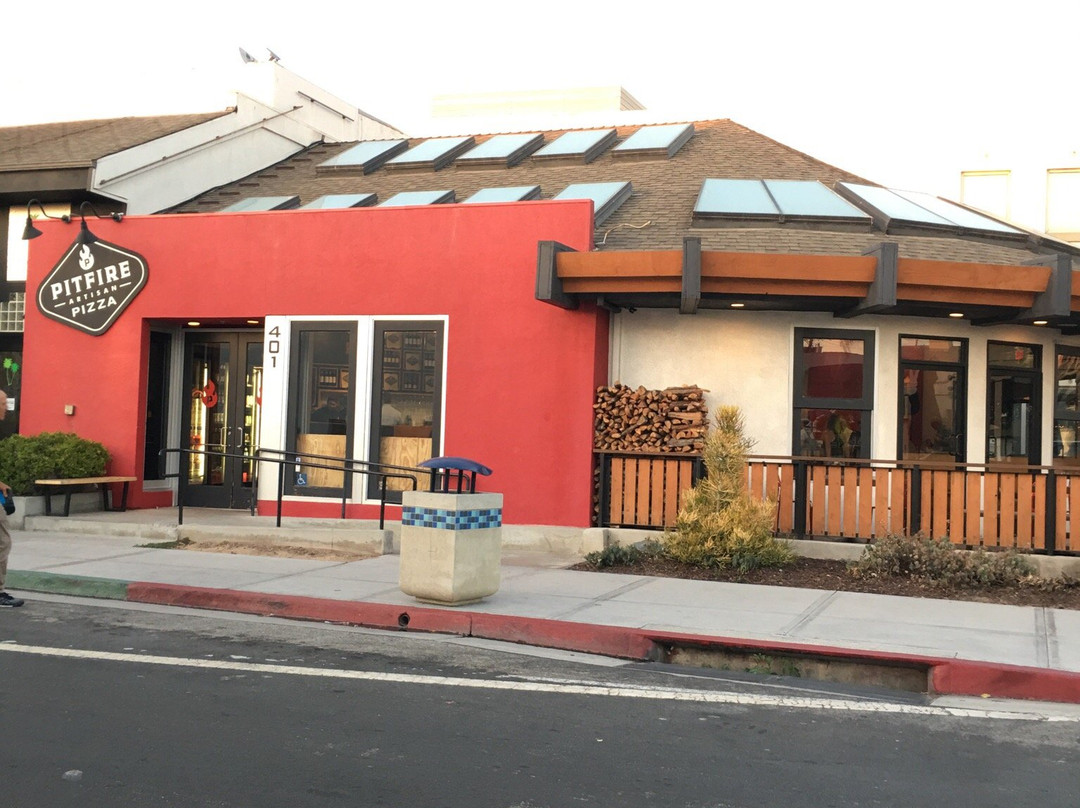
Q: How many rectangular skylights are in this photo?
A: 10